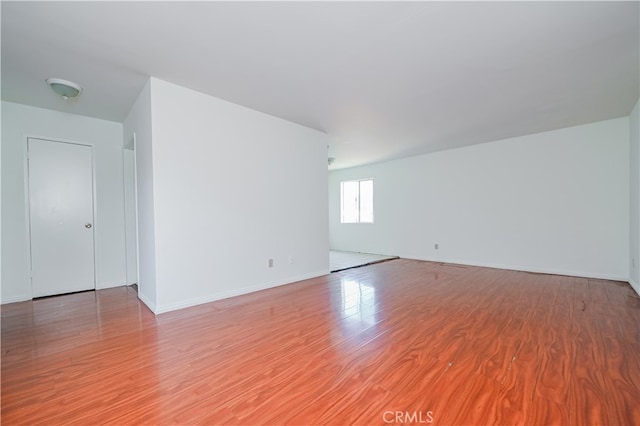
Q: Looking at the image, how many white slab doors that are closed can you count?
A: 1